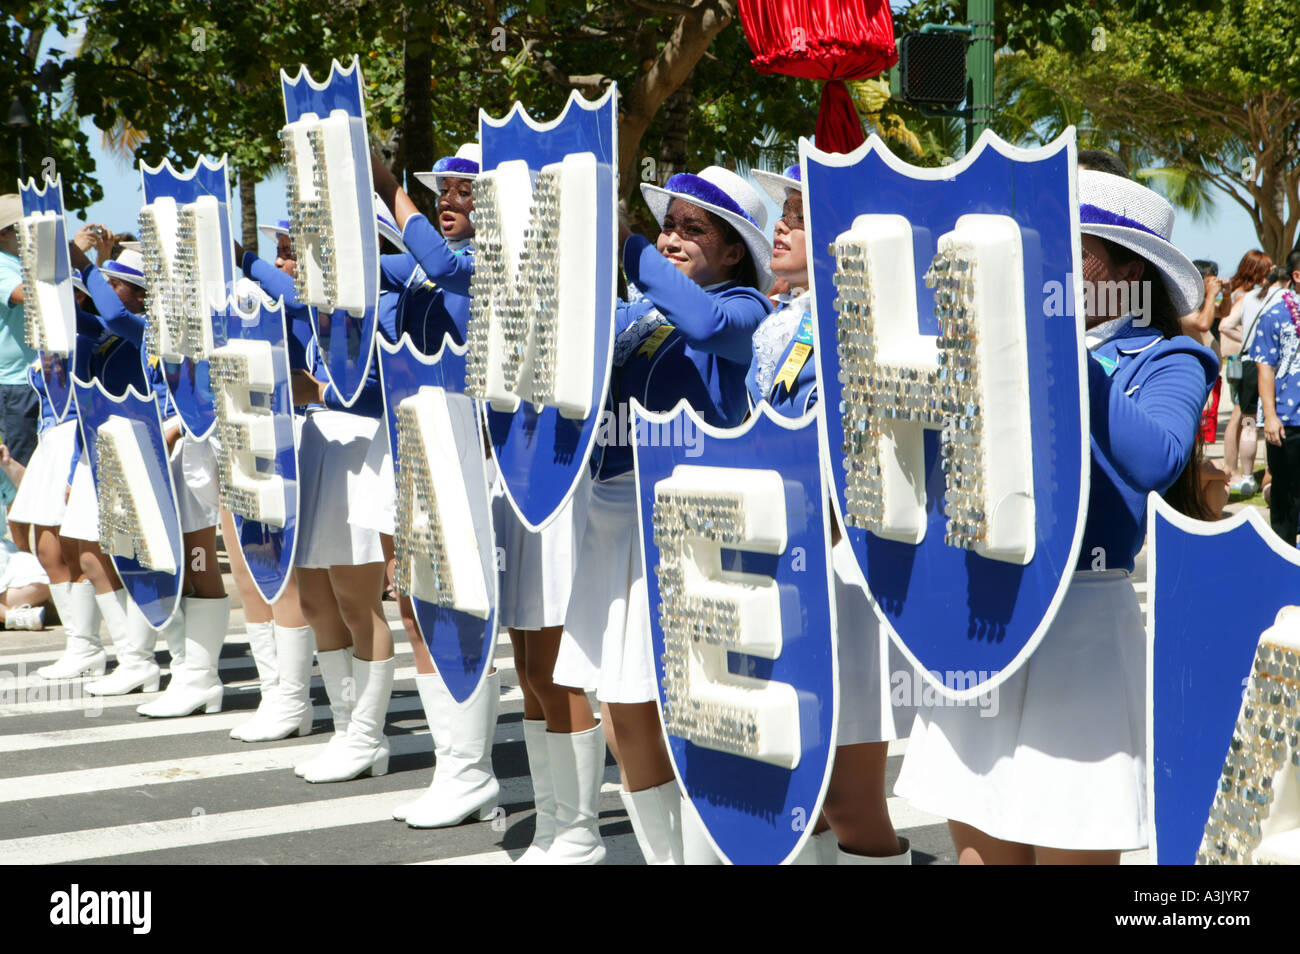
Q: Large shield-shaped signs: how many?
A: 10